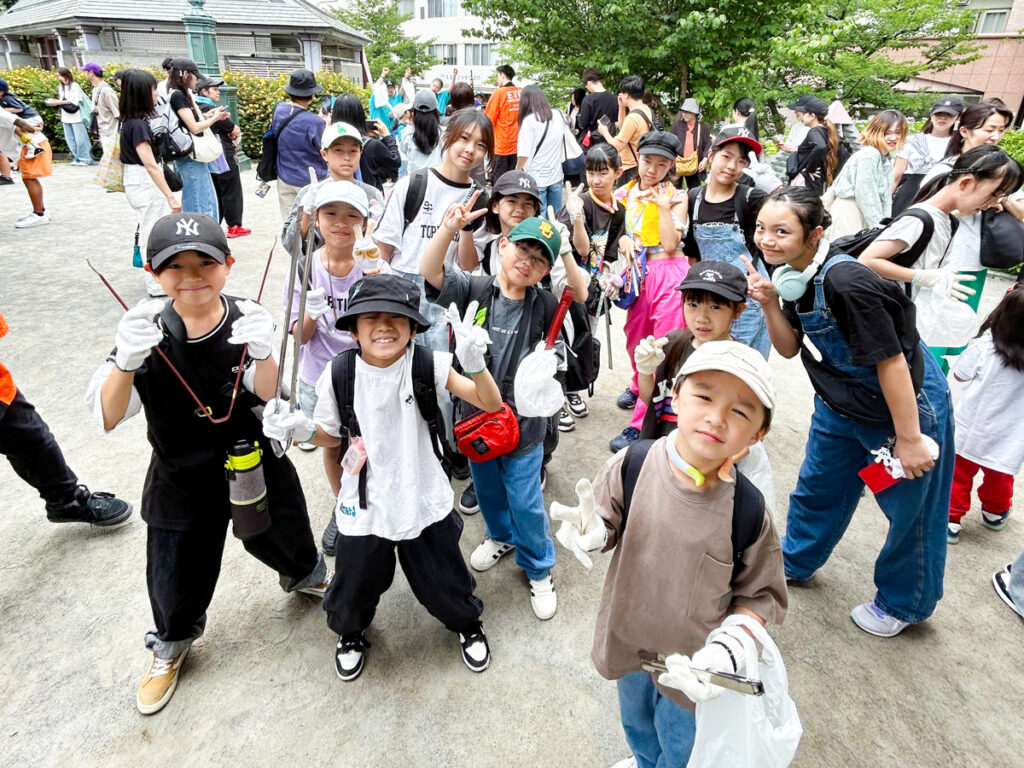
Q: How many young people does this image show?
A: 13